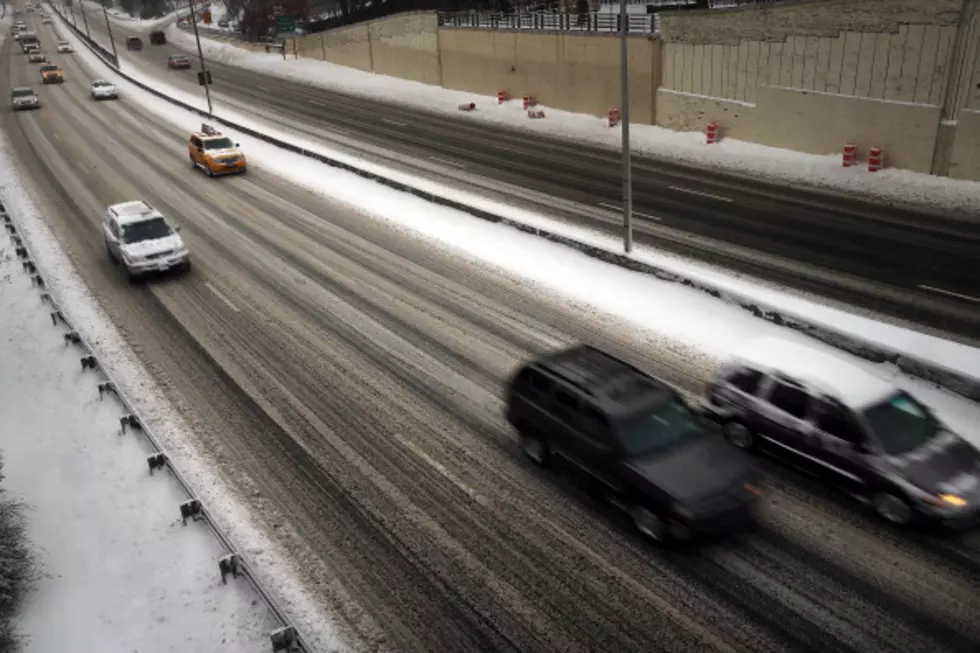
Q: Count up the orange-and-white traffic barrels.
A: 8